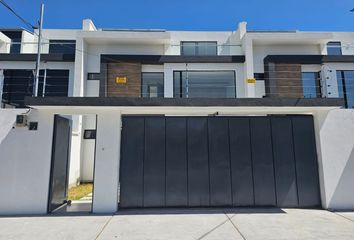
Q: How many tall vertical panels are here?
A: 9